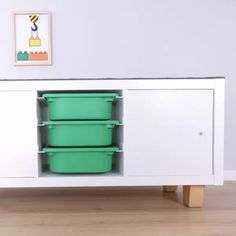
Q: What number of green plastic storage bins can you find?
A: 3